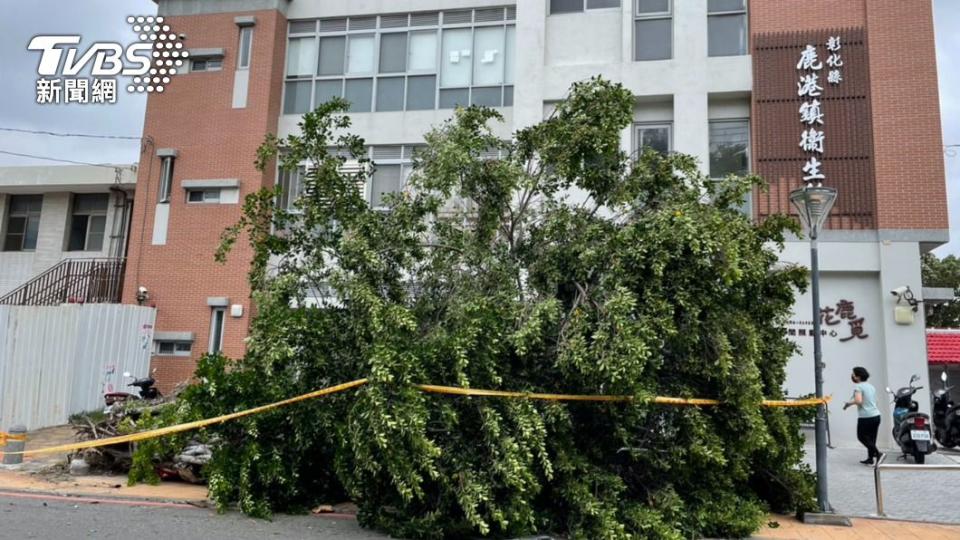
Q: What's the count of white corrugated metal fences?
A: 1